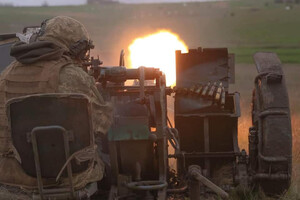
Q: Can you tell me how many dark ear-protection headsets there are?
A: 1